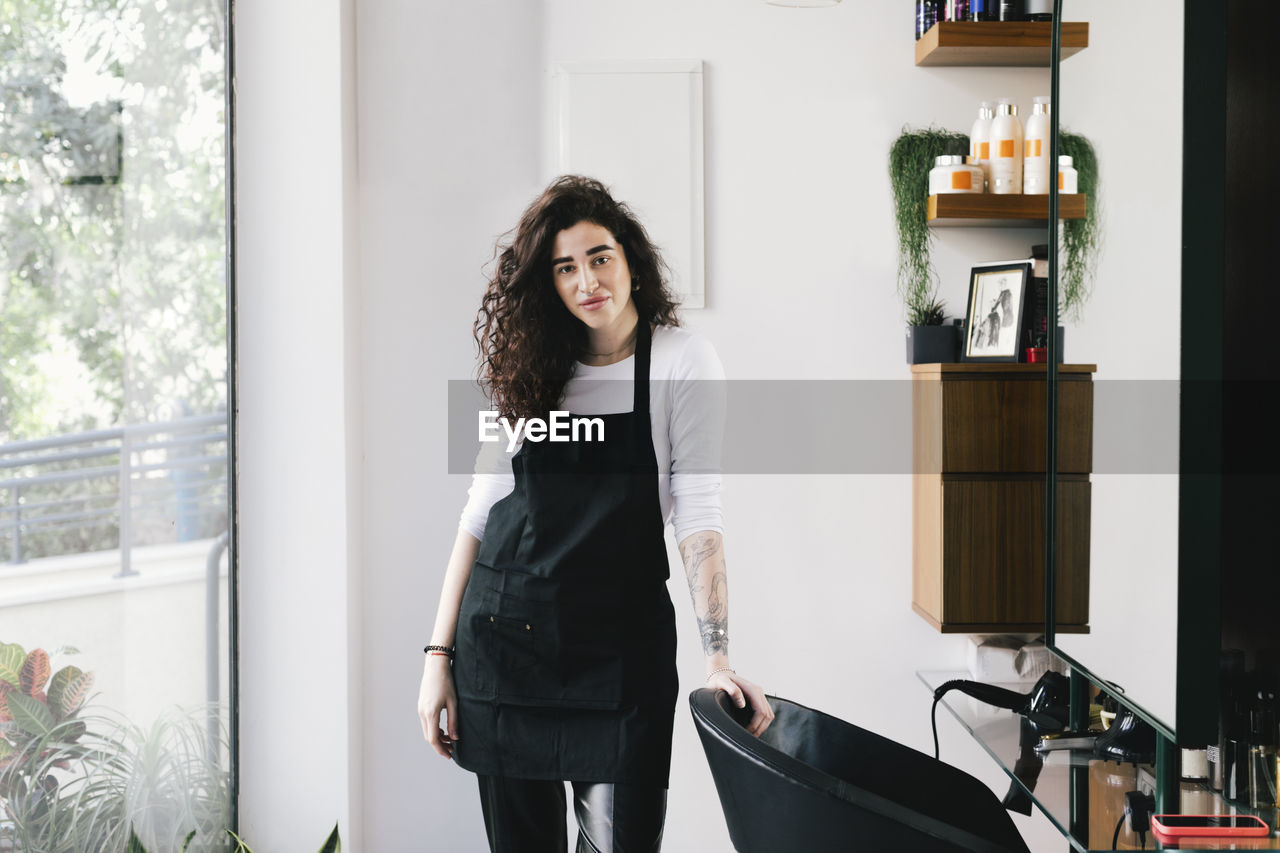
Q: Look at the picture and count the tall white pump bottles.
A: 3